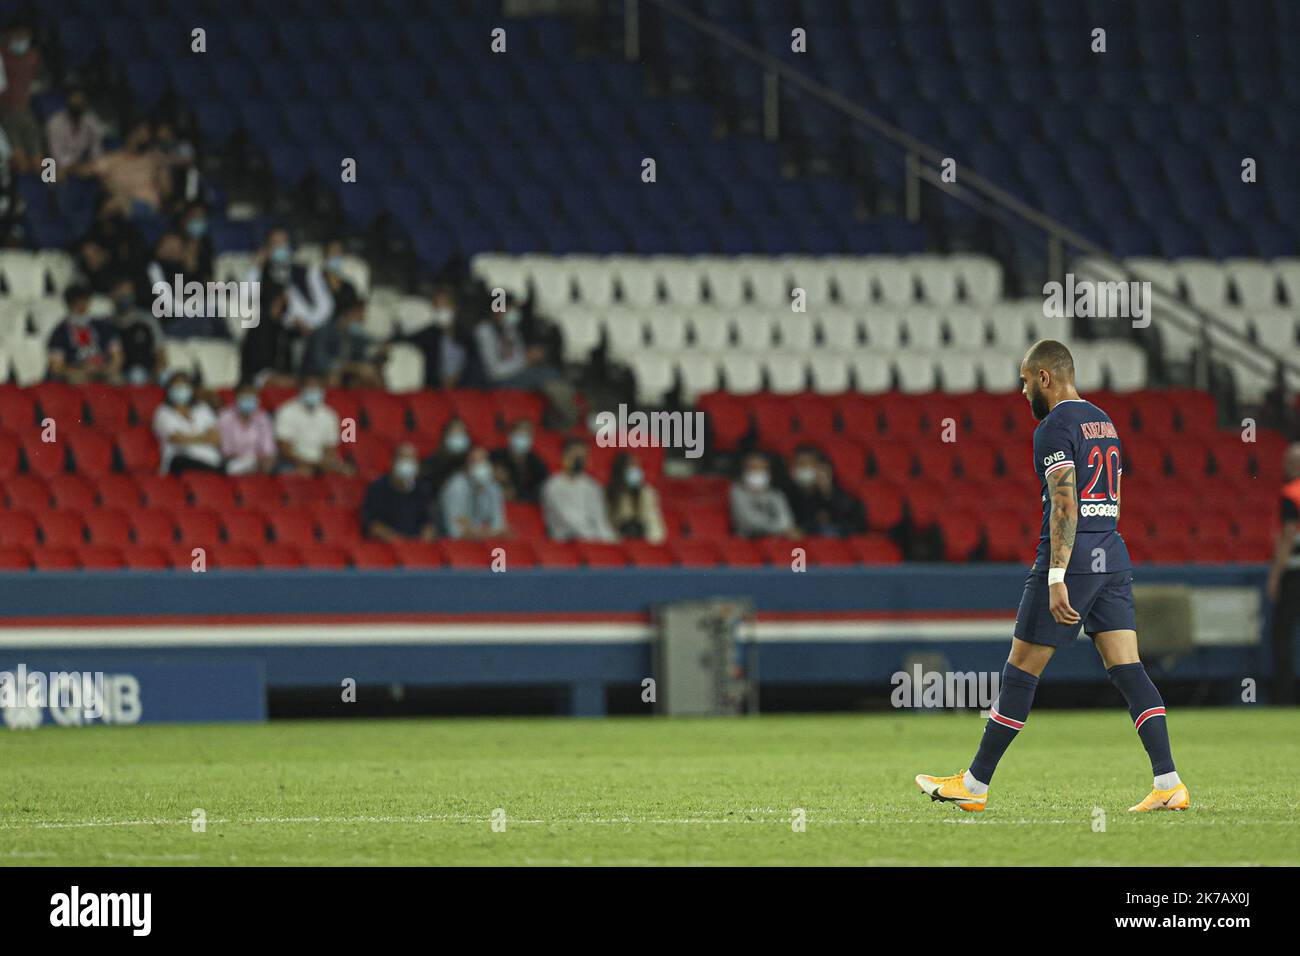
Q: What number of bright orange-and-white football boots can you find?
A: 2